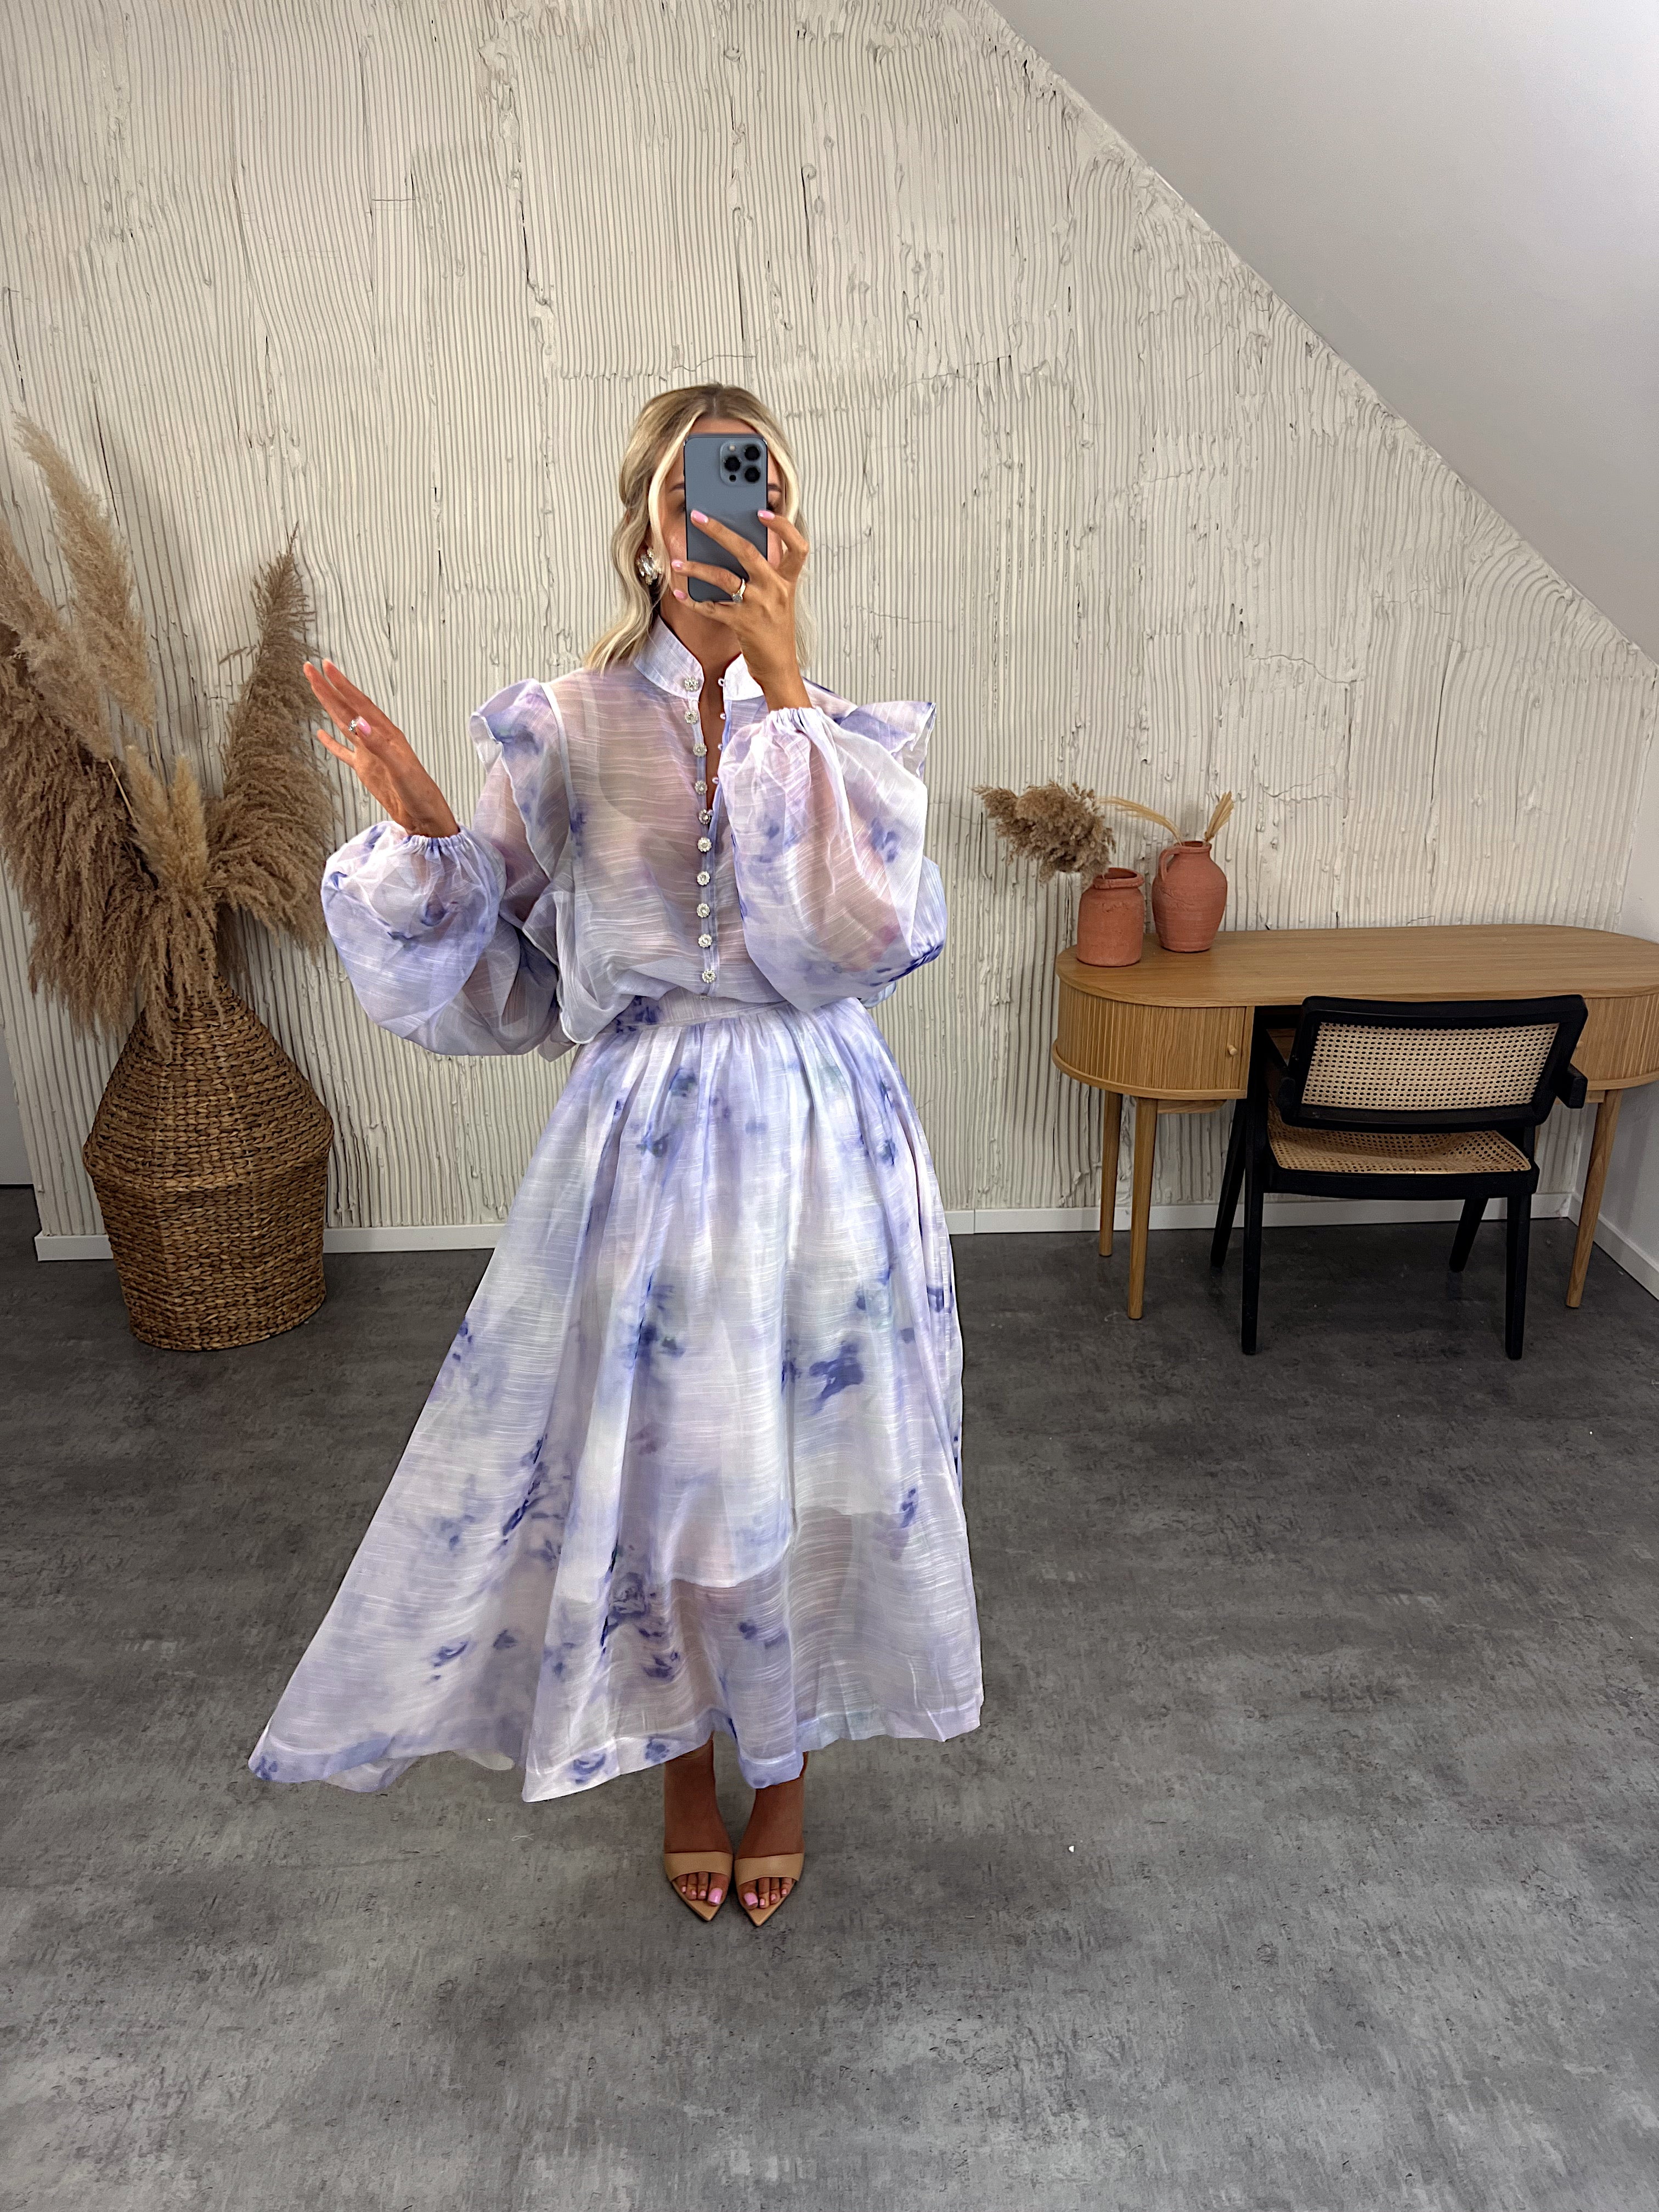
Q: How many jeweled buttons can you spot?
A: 10